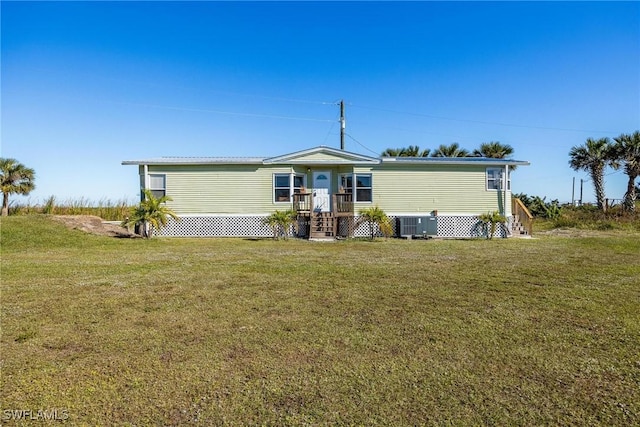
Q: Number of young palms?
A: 4